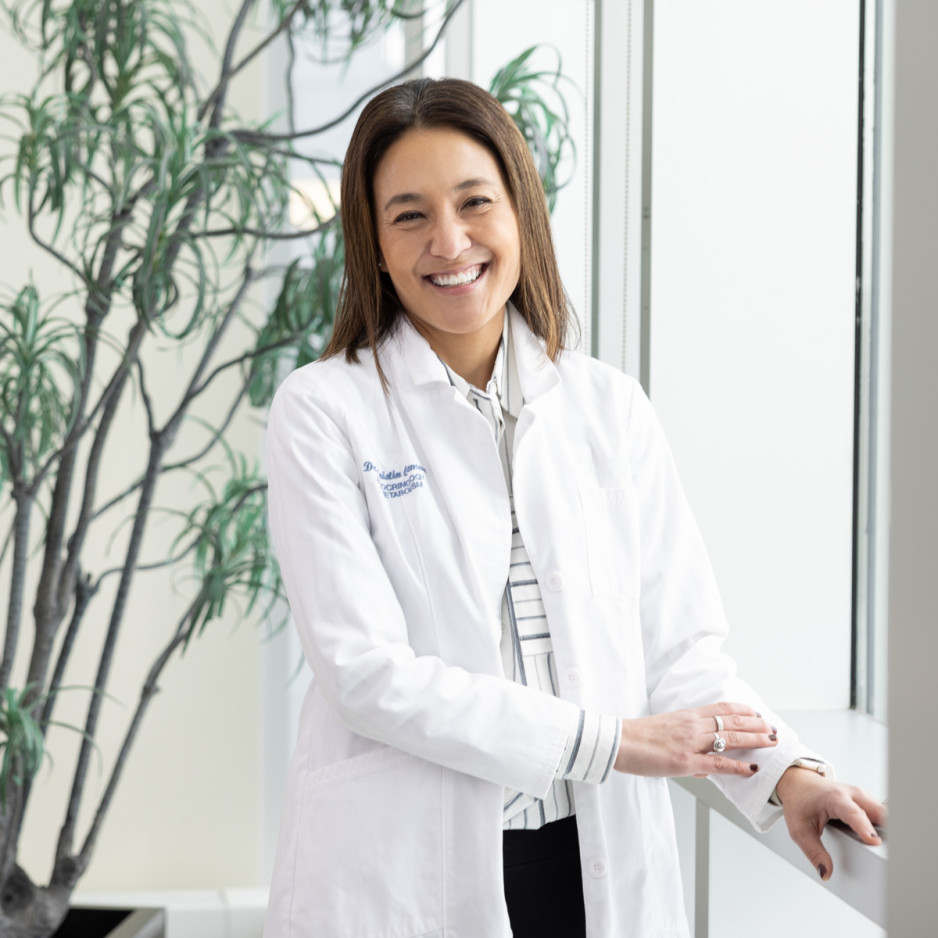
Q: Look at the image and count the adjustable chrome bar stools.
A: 0